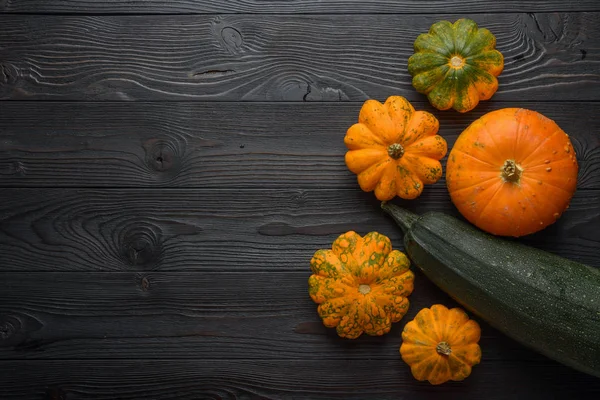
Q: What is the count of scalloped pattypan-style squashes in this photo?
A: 4